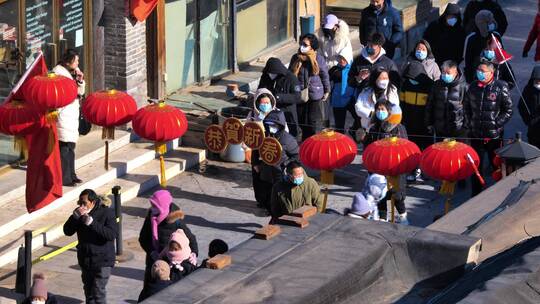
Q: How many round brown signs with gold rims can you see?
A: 4